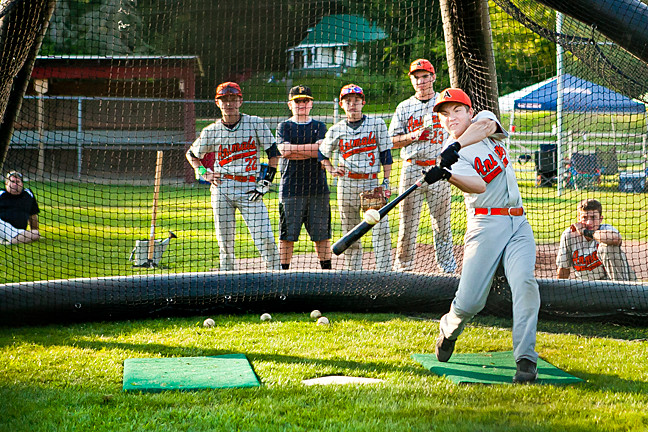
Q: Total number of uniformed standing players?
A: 4